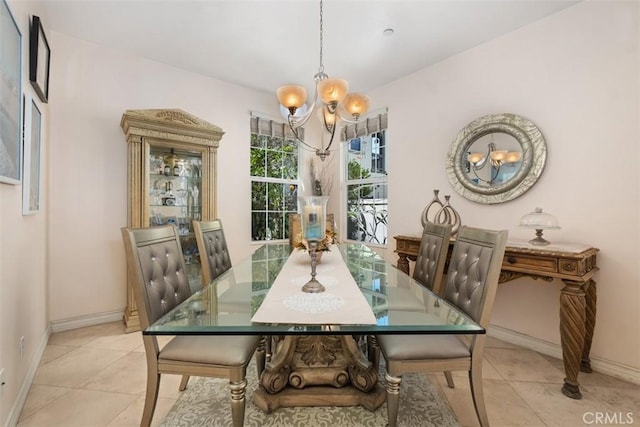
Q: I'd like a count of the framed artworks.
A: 3